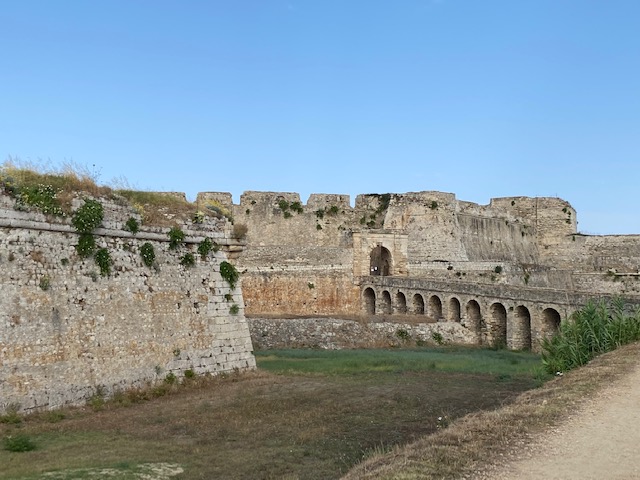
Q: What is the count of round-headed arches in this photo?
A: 11